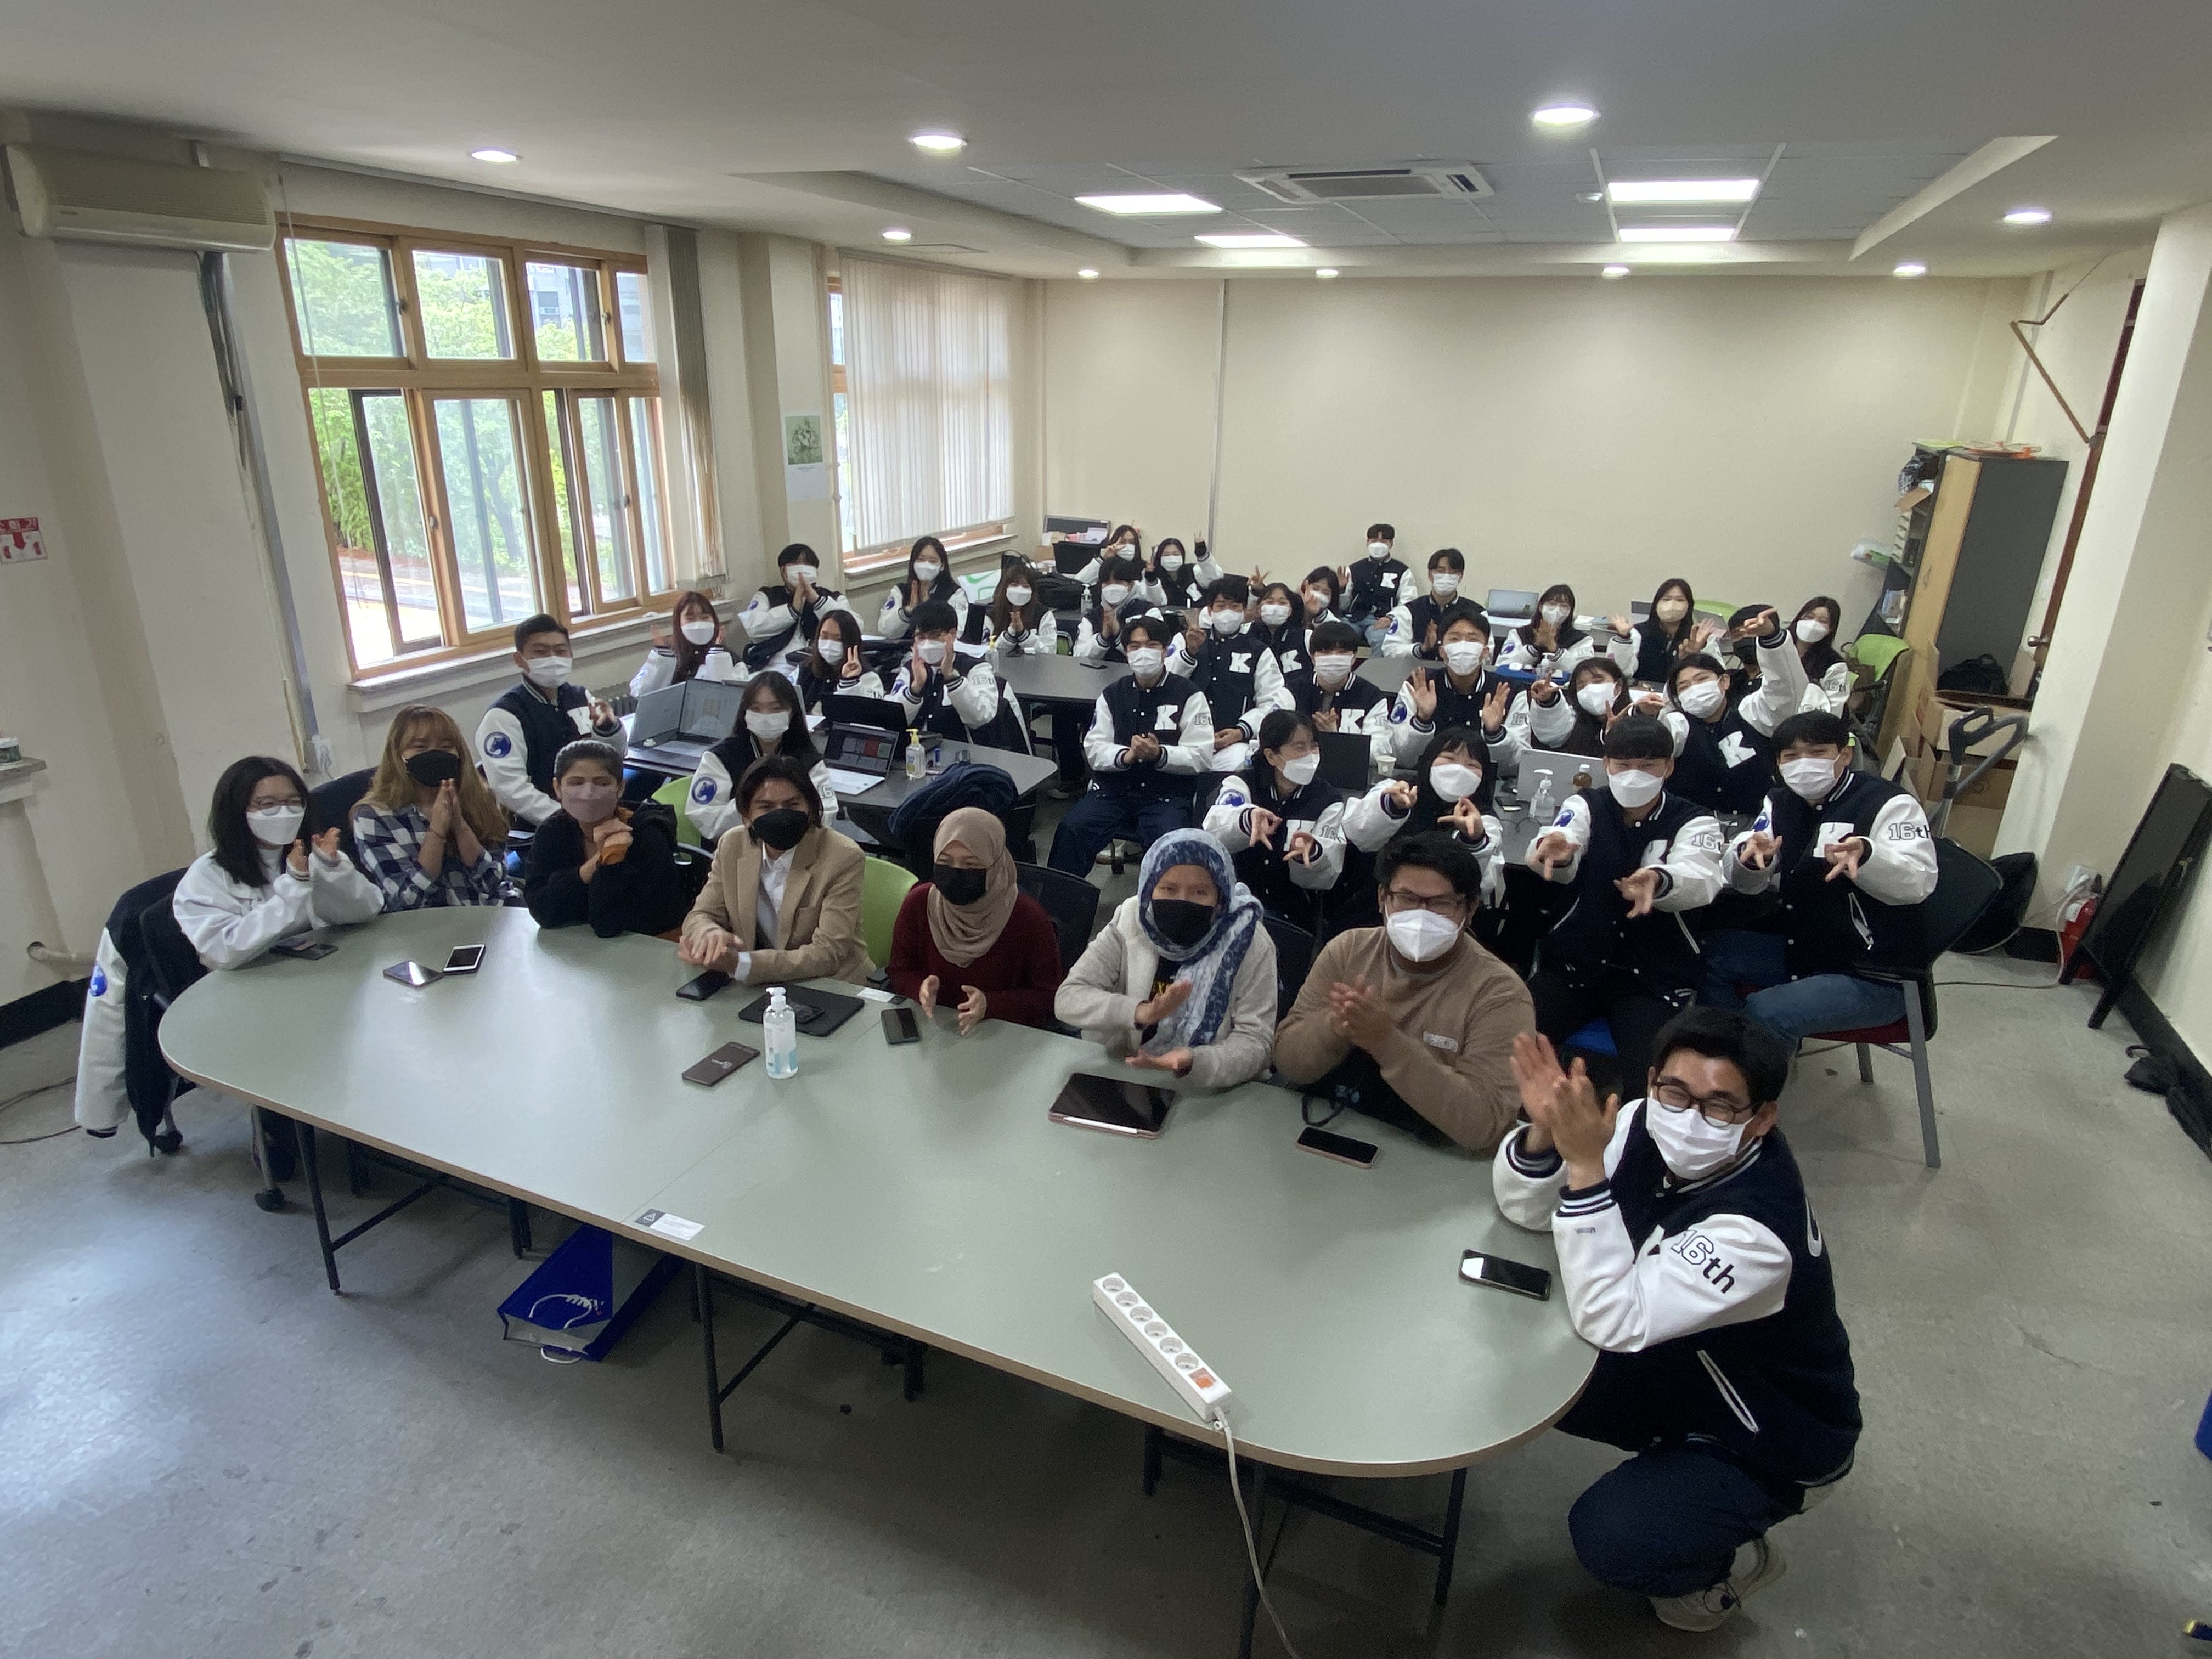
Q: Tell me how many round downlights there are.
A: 9